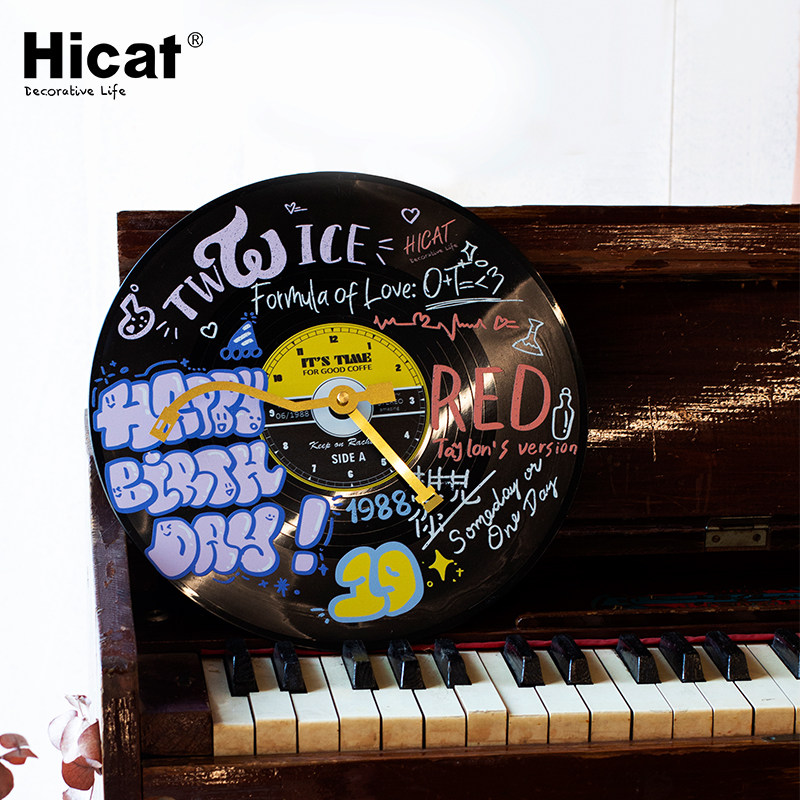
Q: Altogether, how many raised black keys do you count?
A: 11